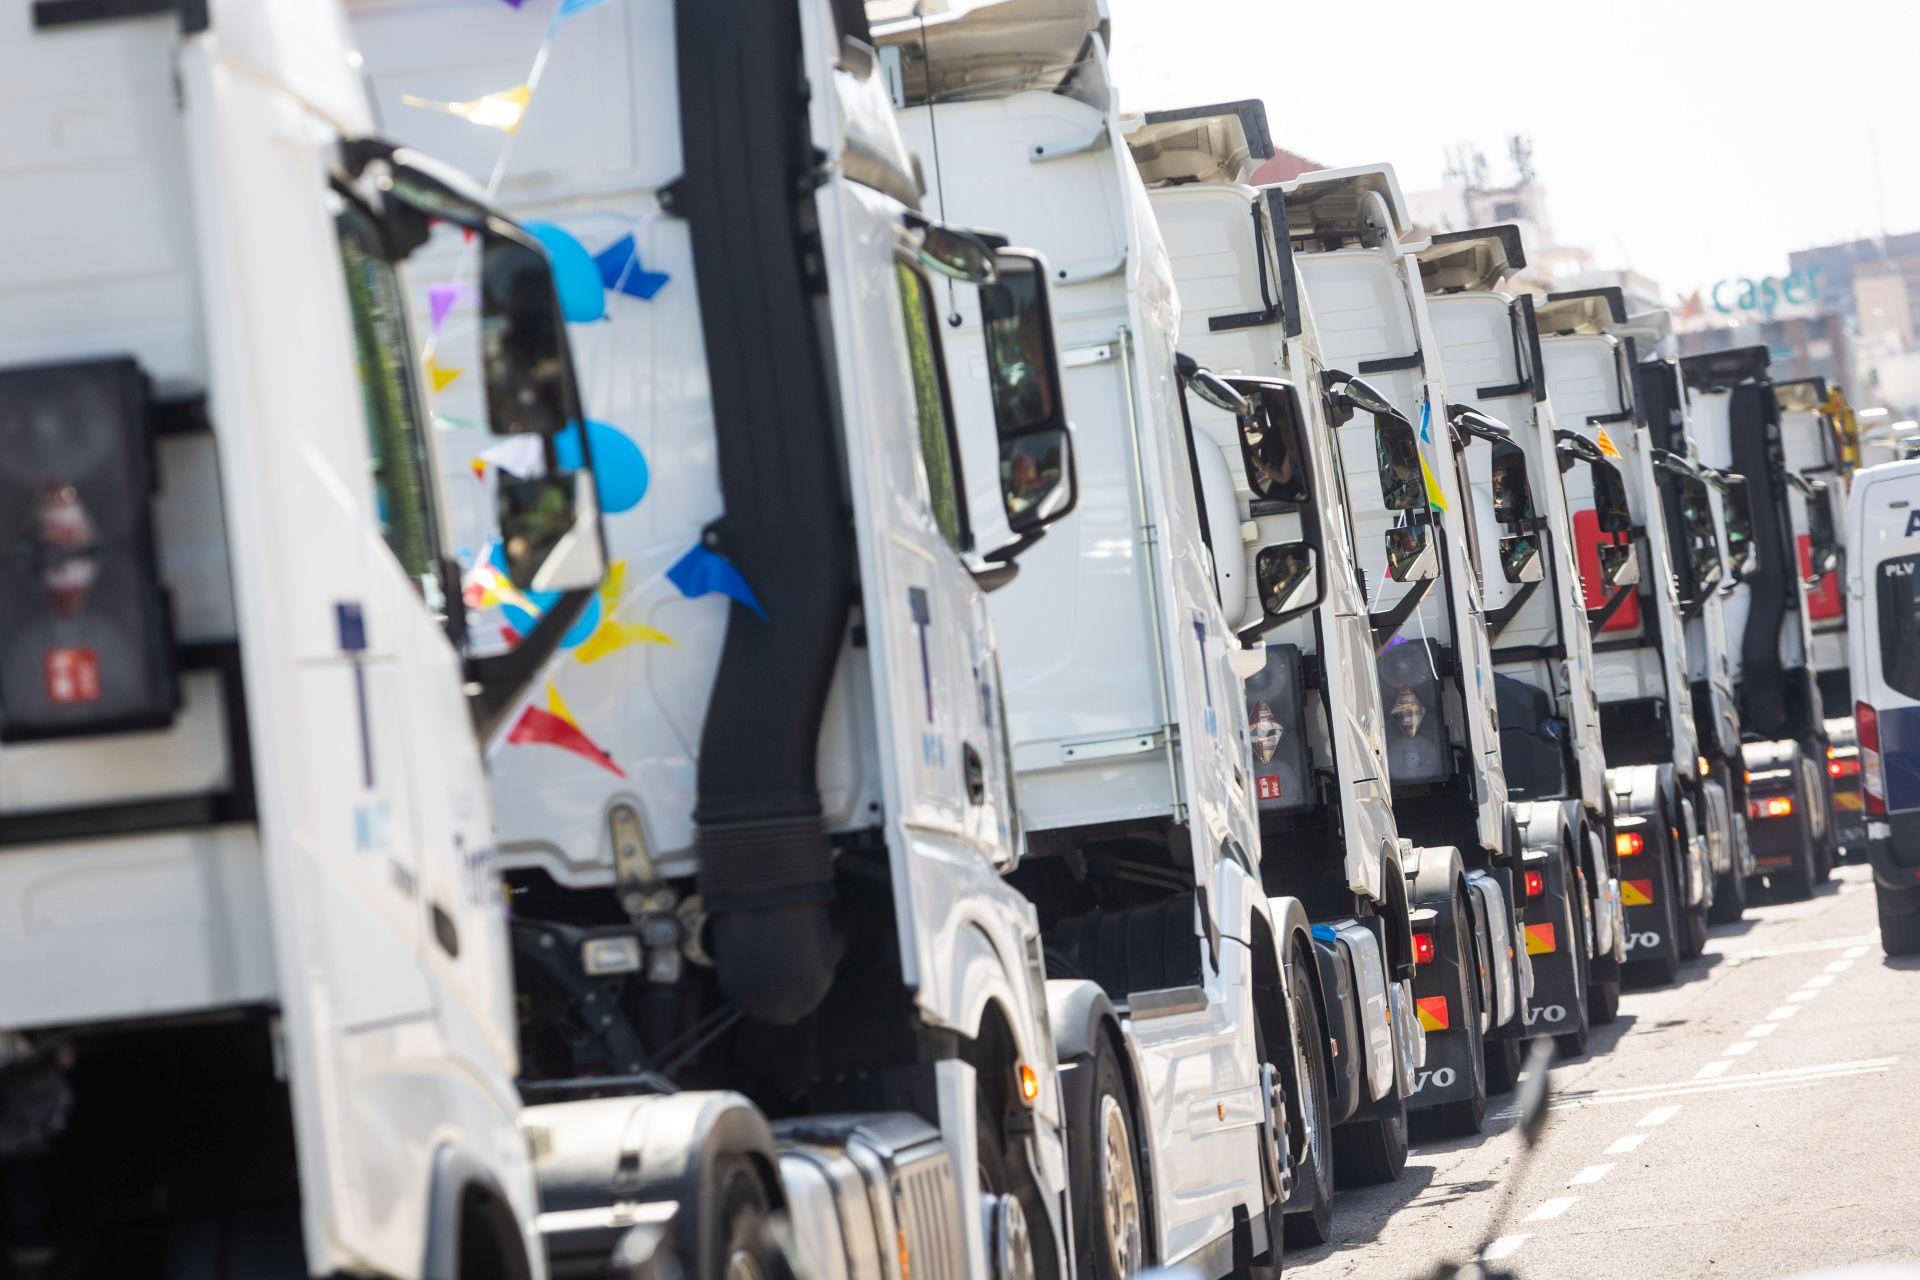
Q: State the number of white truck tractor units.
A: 10